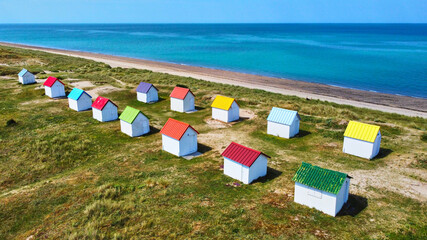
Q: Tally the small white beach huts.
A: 13